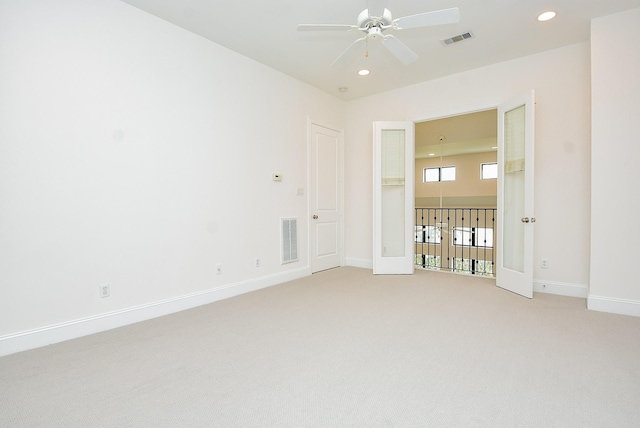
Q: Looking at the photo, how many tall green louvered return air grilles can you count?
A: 0